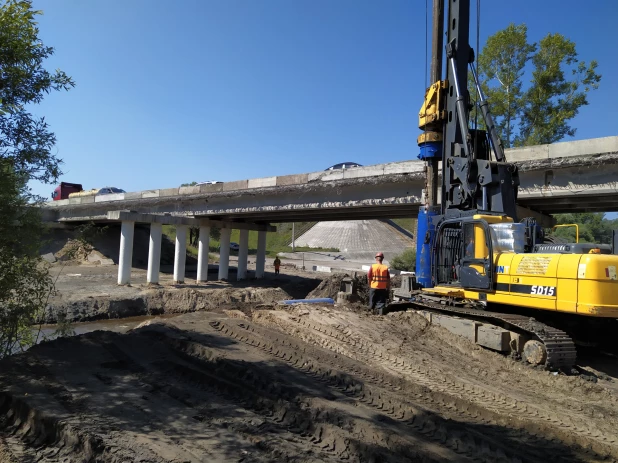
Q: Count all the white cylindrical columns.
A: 7